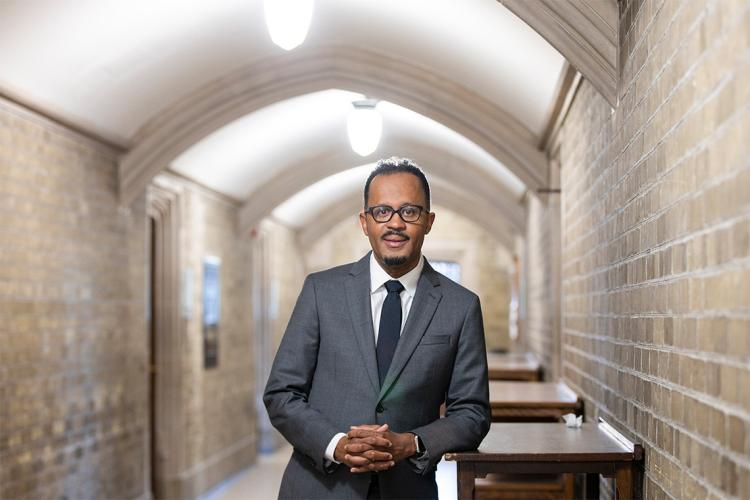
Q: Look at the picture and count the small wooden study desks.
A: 3